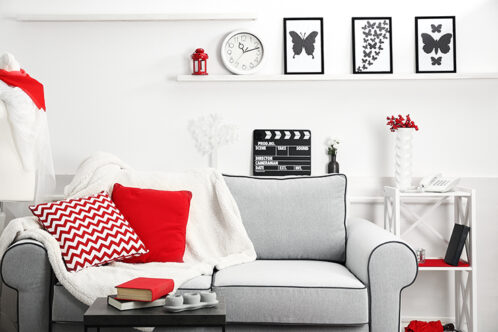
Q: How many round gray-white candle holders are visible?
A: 3